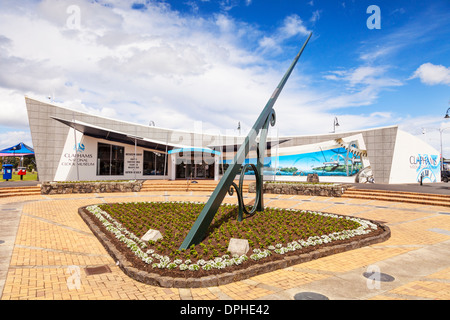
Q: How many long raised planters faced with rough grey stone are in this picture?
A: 2